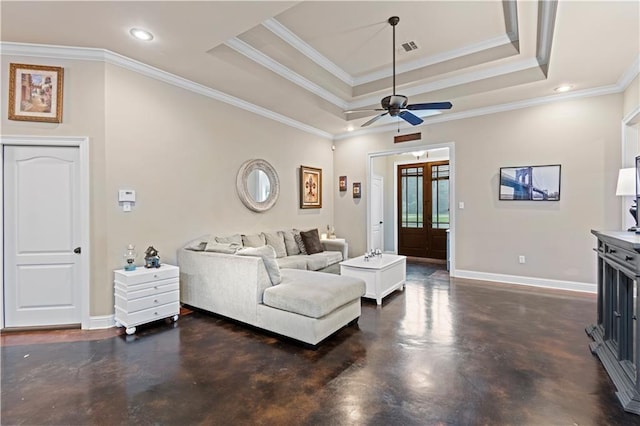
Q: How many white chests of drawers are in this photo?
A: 1